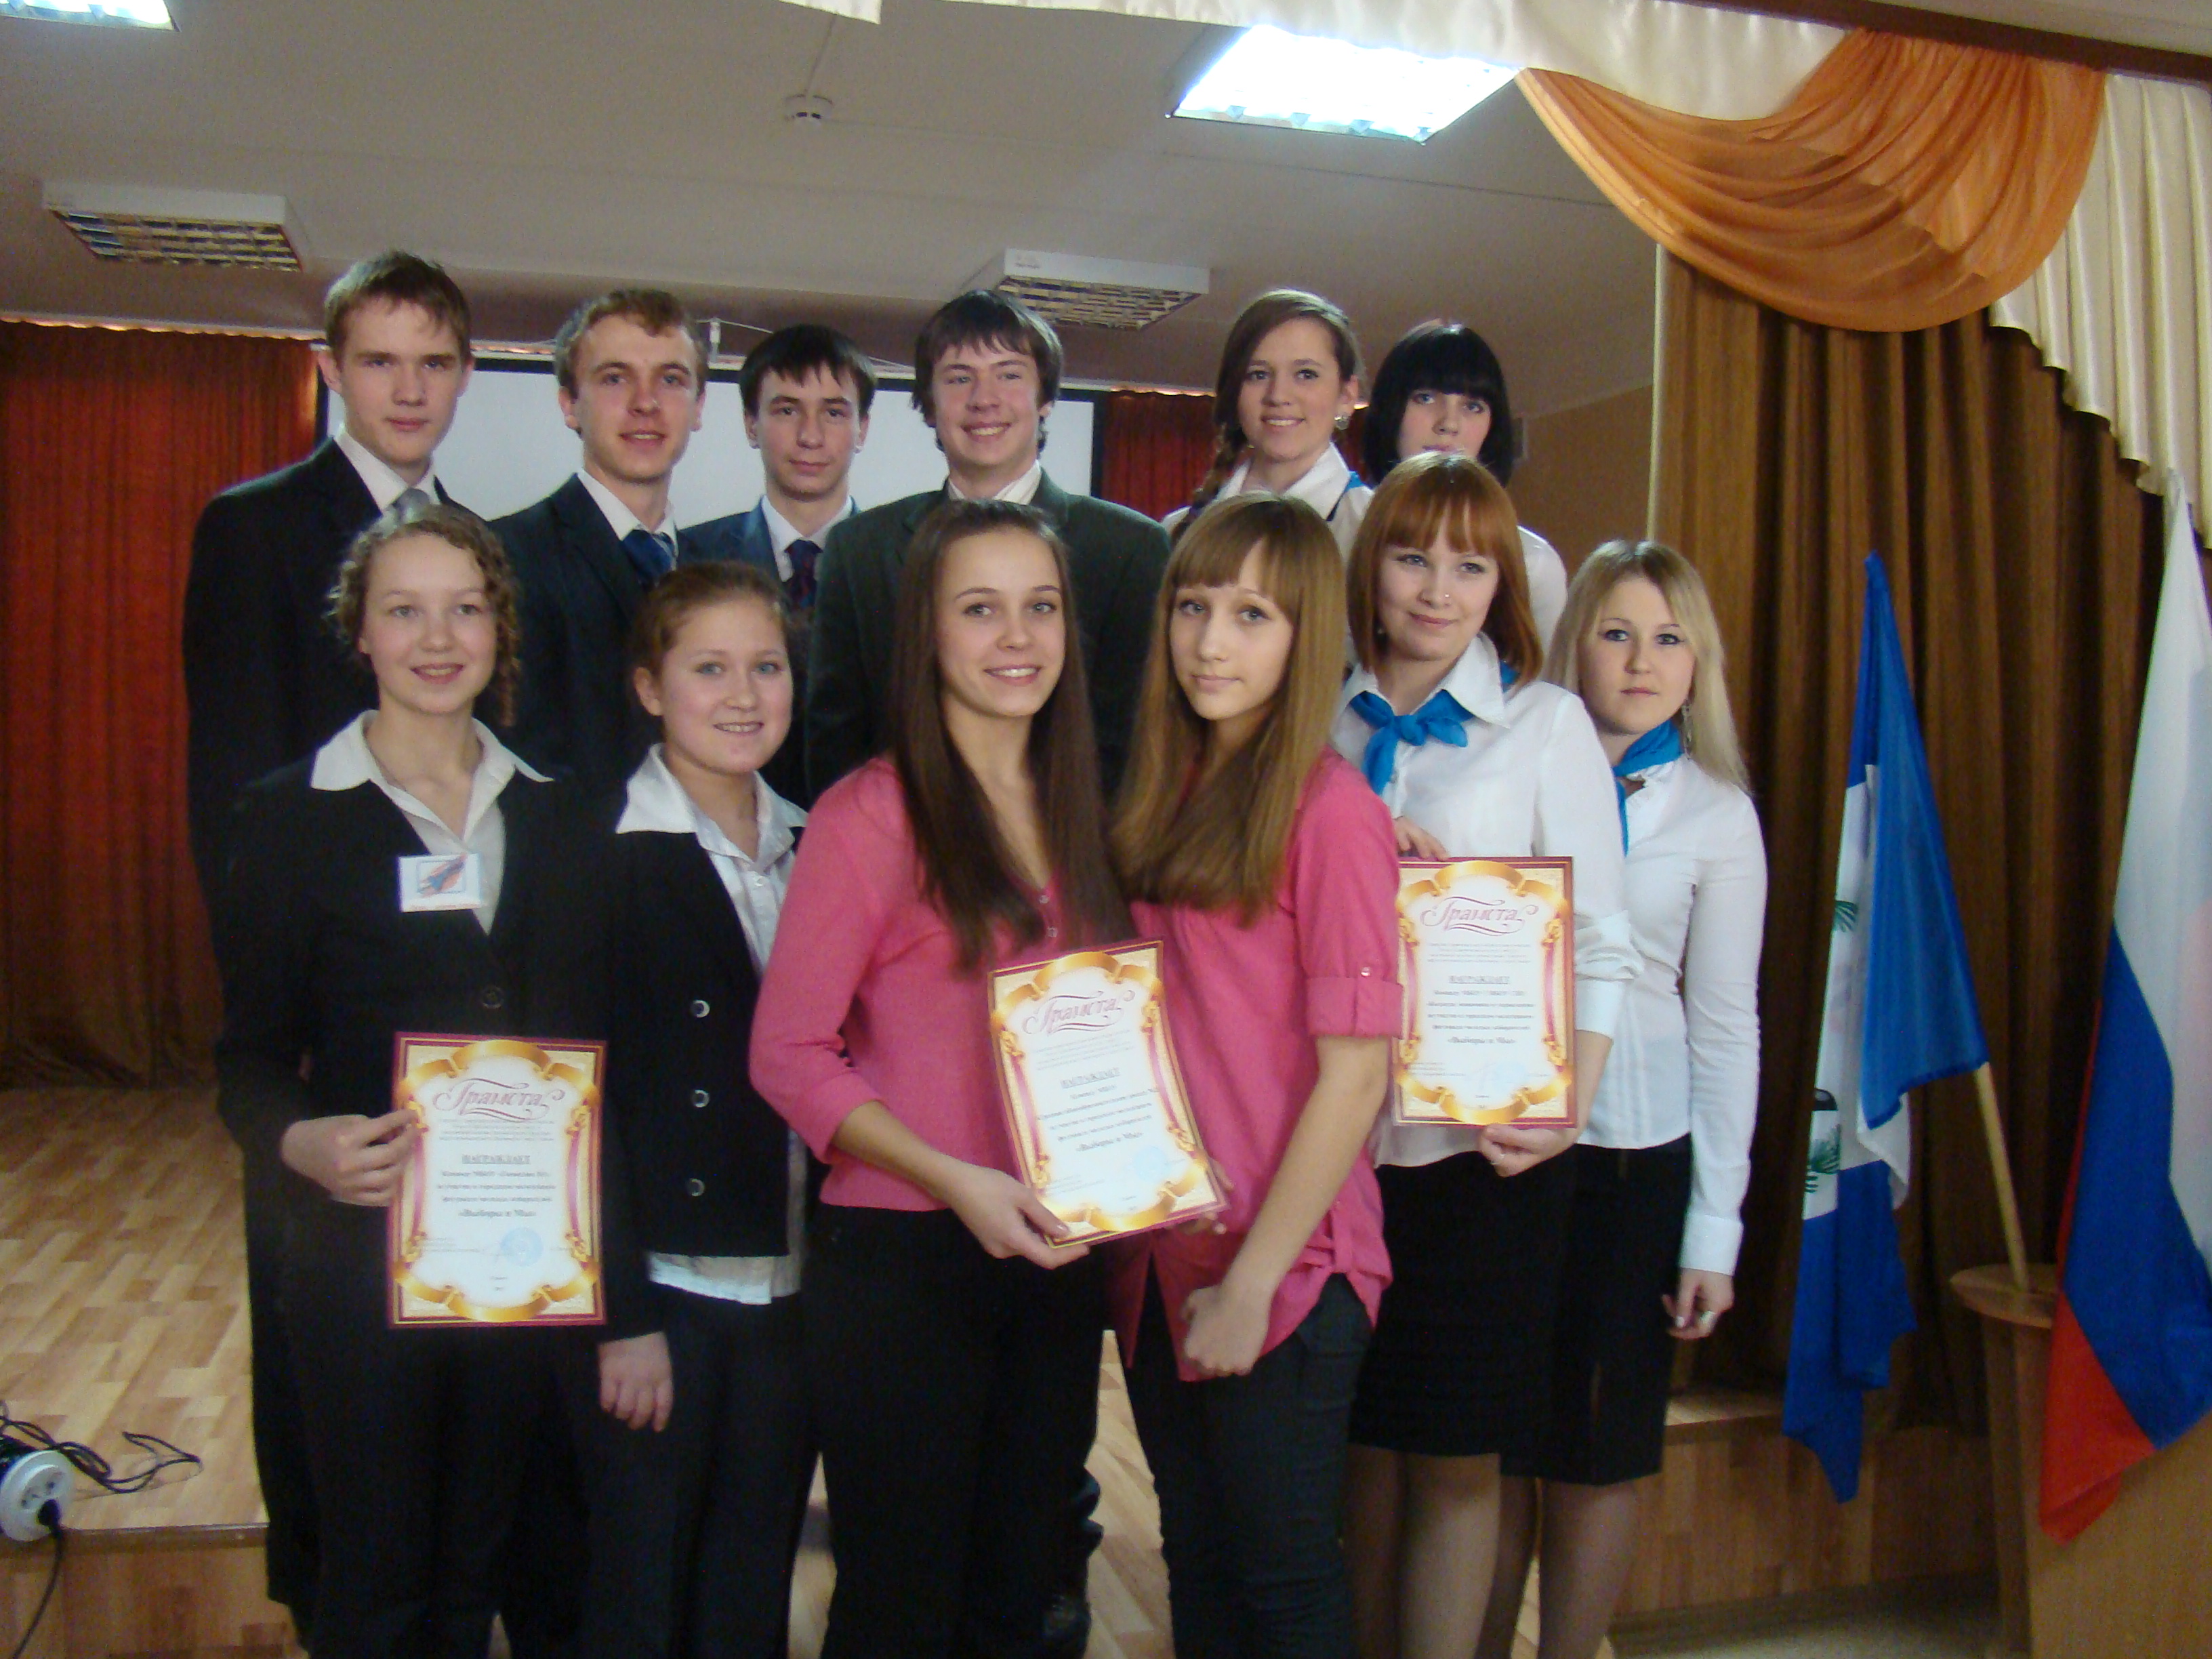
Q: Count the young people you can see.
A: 12